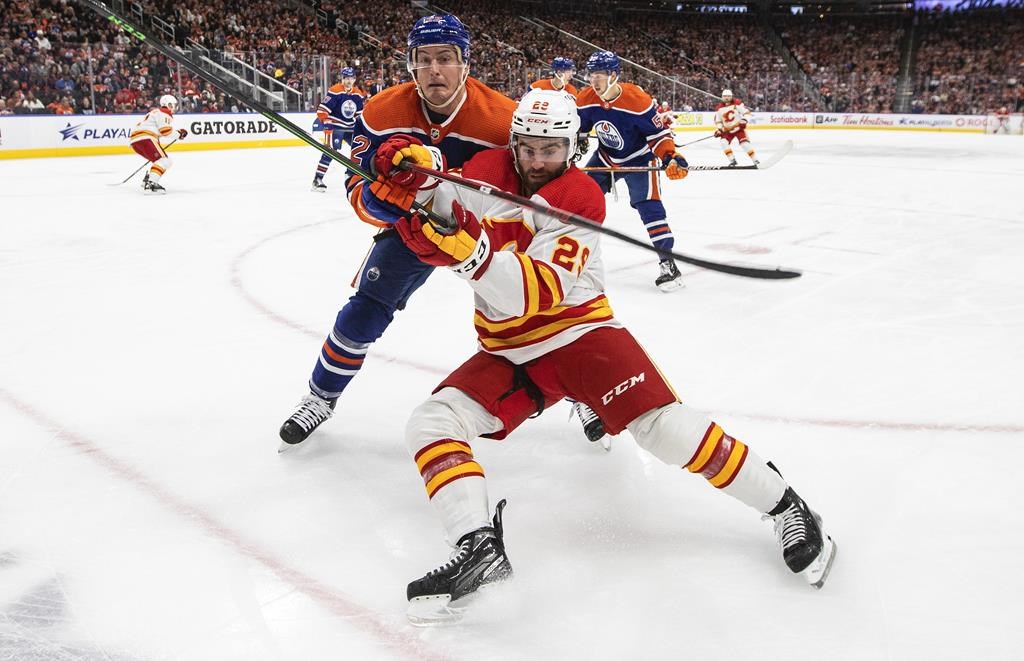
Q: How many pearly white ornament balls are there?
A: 0